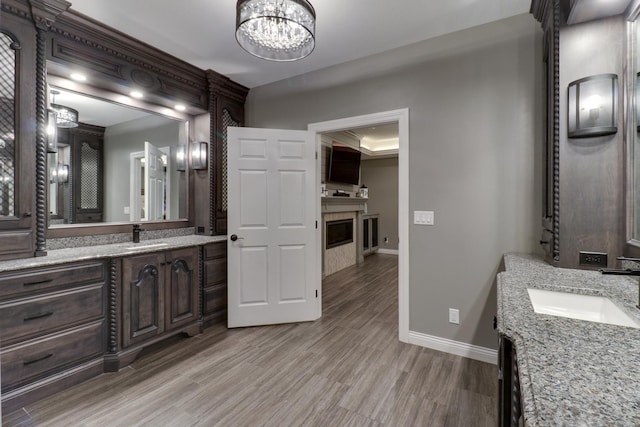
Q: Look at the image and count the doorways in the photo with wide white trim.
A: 1